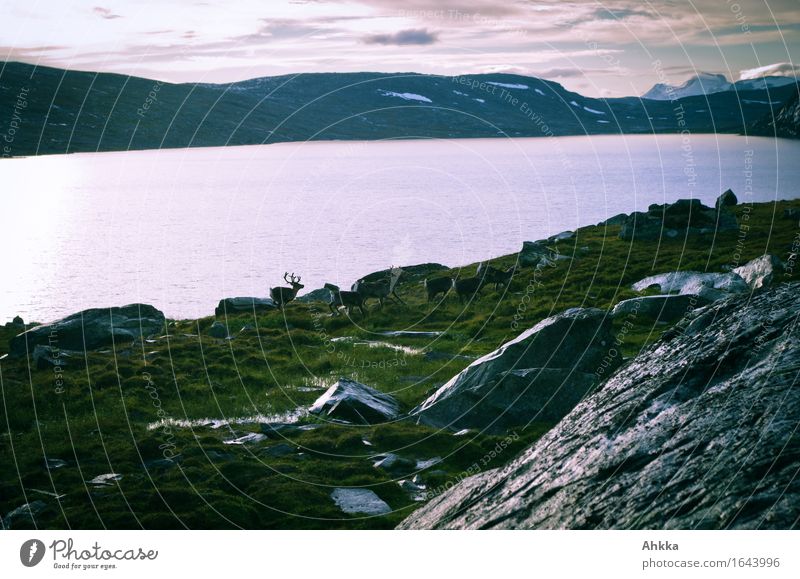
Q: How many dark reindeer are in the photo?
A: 6